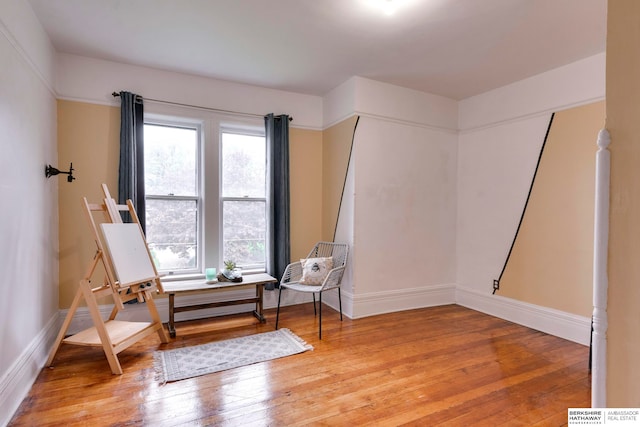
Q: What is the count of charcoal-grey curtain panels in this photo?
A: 2